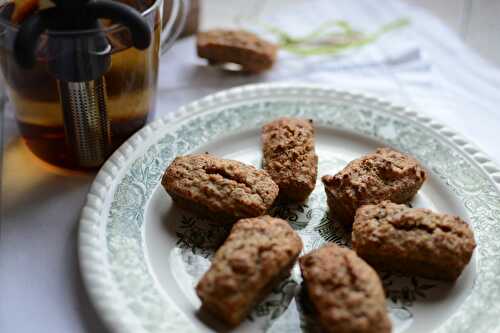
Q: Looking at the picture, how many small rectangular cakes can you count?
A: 7